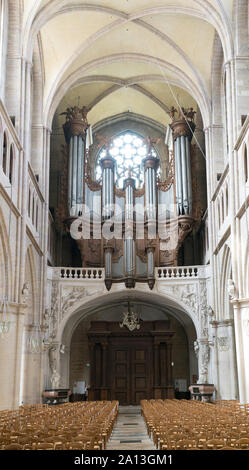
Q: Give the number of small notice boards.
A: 2